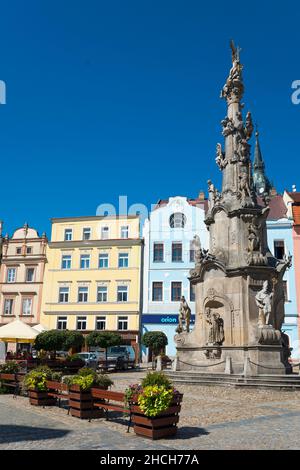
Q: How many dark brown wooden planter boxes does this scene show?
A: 3